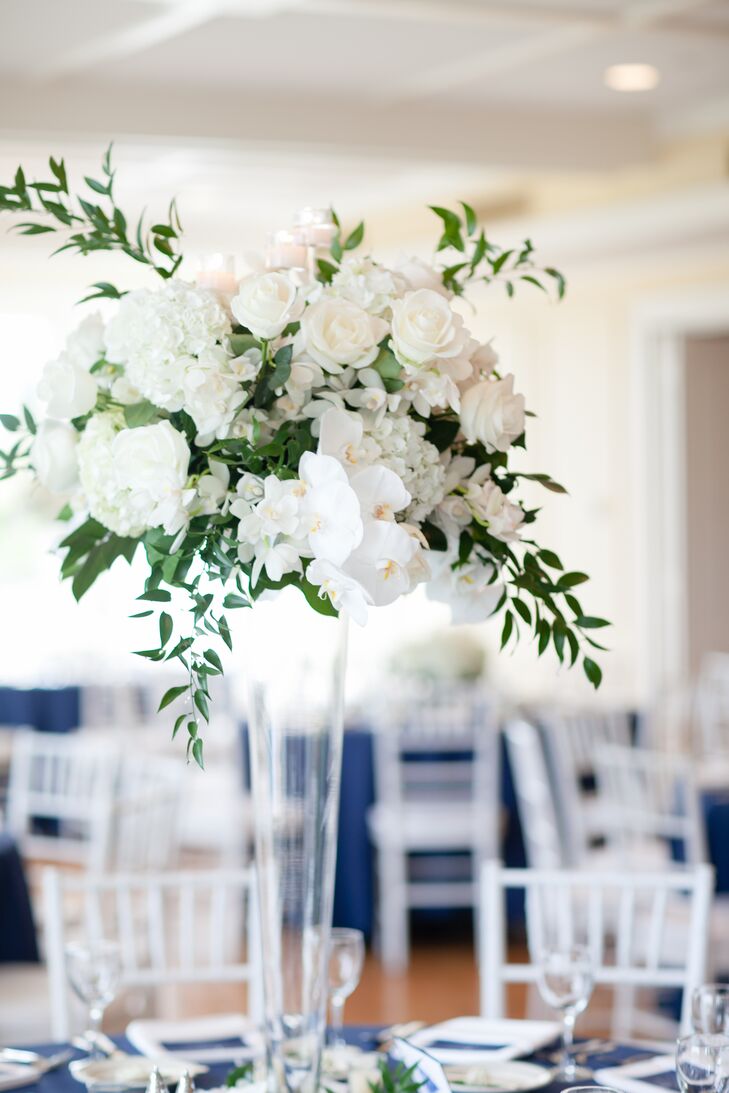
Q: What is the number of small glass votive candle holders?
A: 3